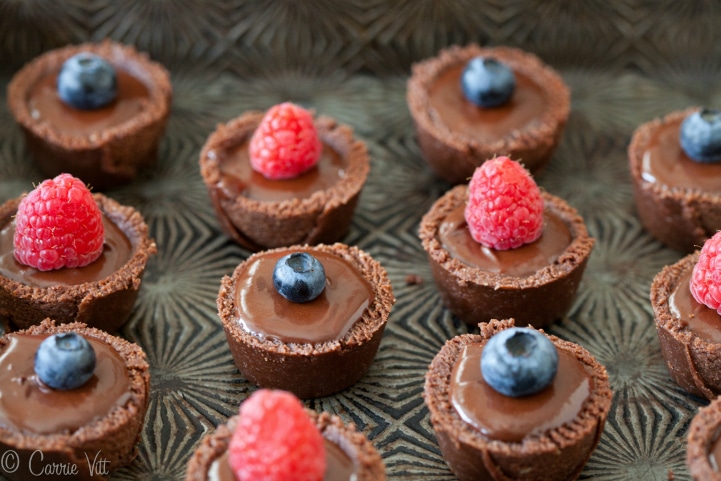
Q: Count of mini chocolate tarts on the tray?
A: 12